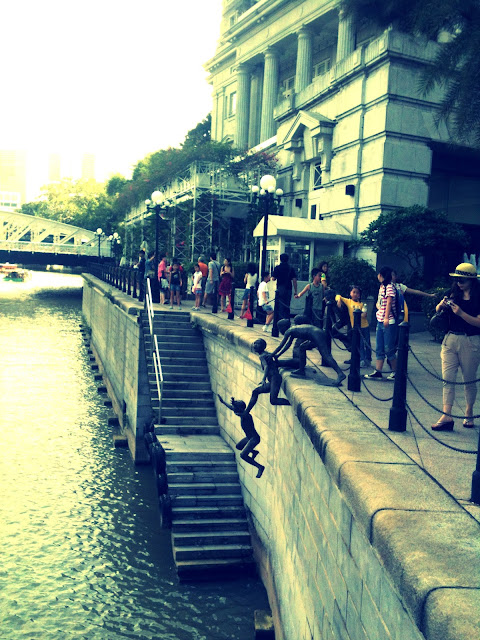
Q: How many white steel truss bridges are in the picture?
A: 1